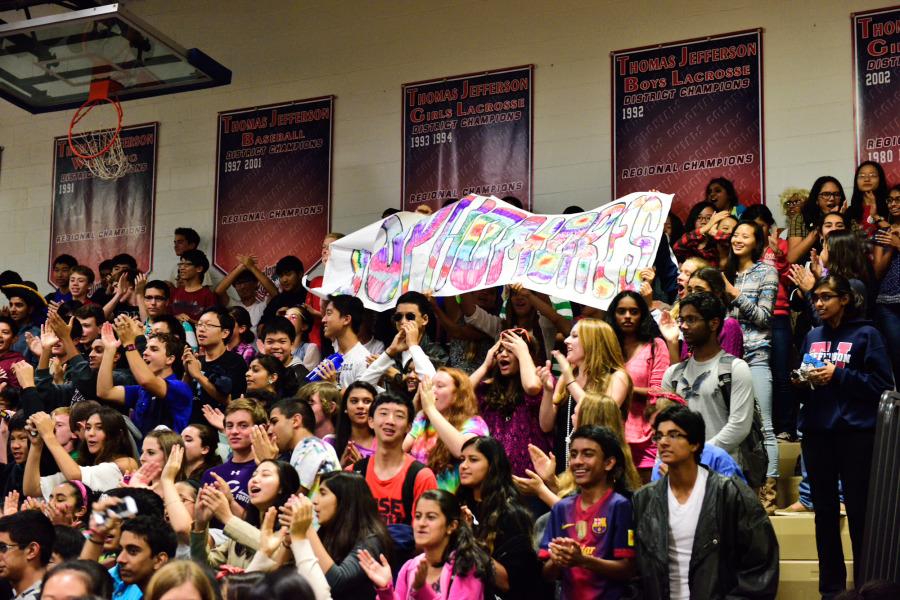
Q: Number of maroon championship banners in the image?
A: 5